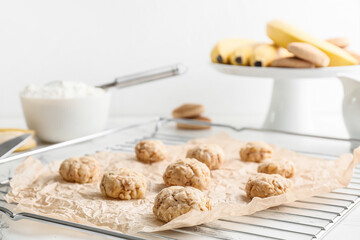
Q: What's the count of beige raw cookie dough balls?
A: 9